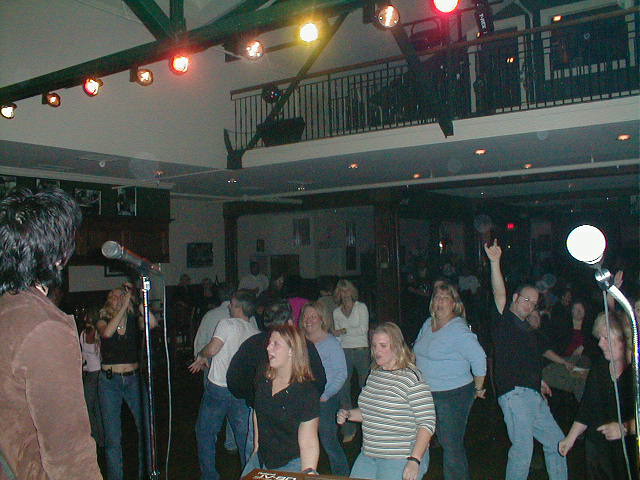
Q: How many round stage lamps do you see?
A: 9